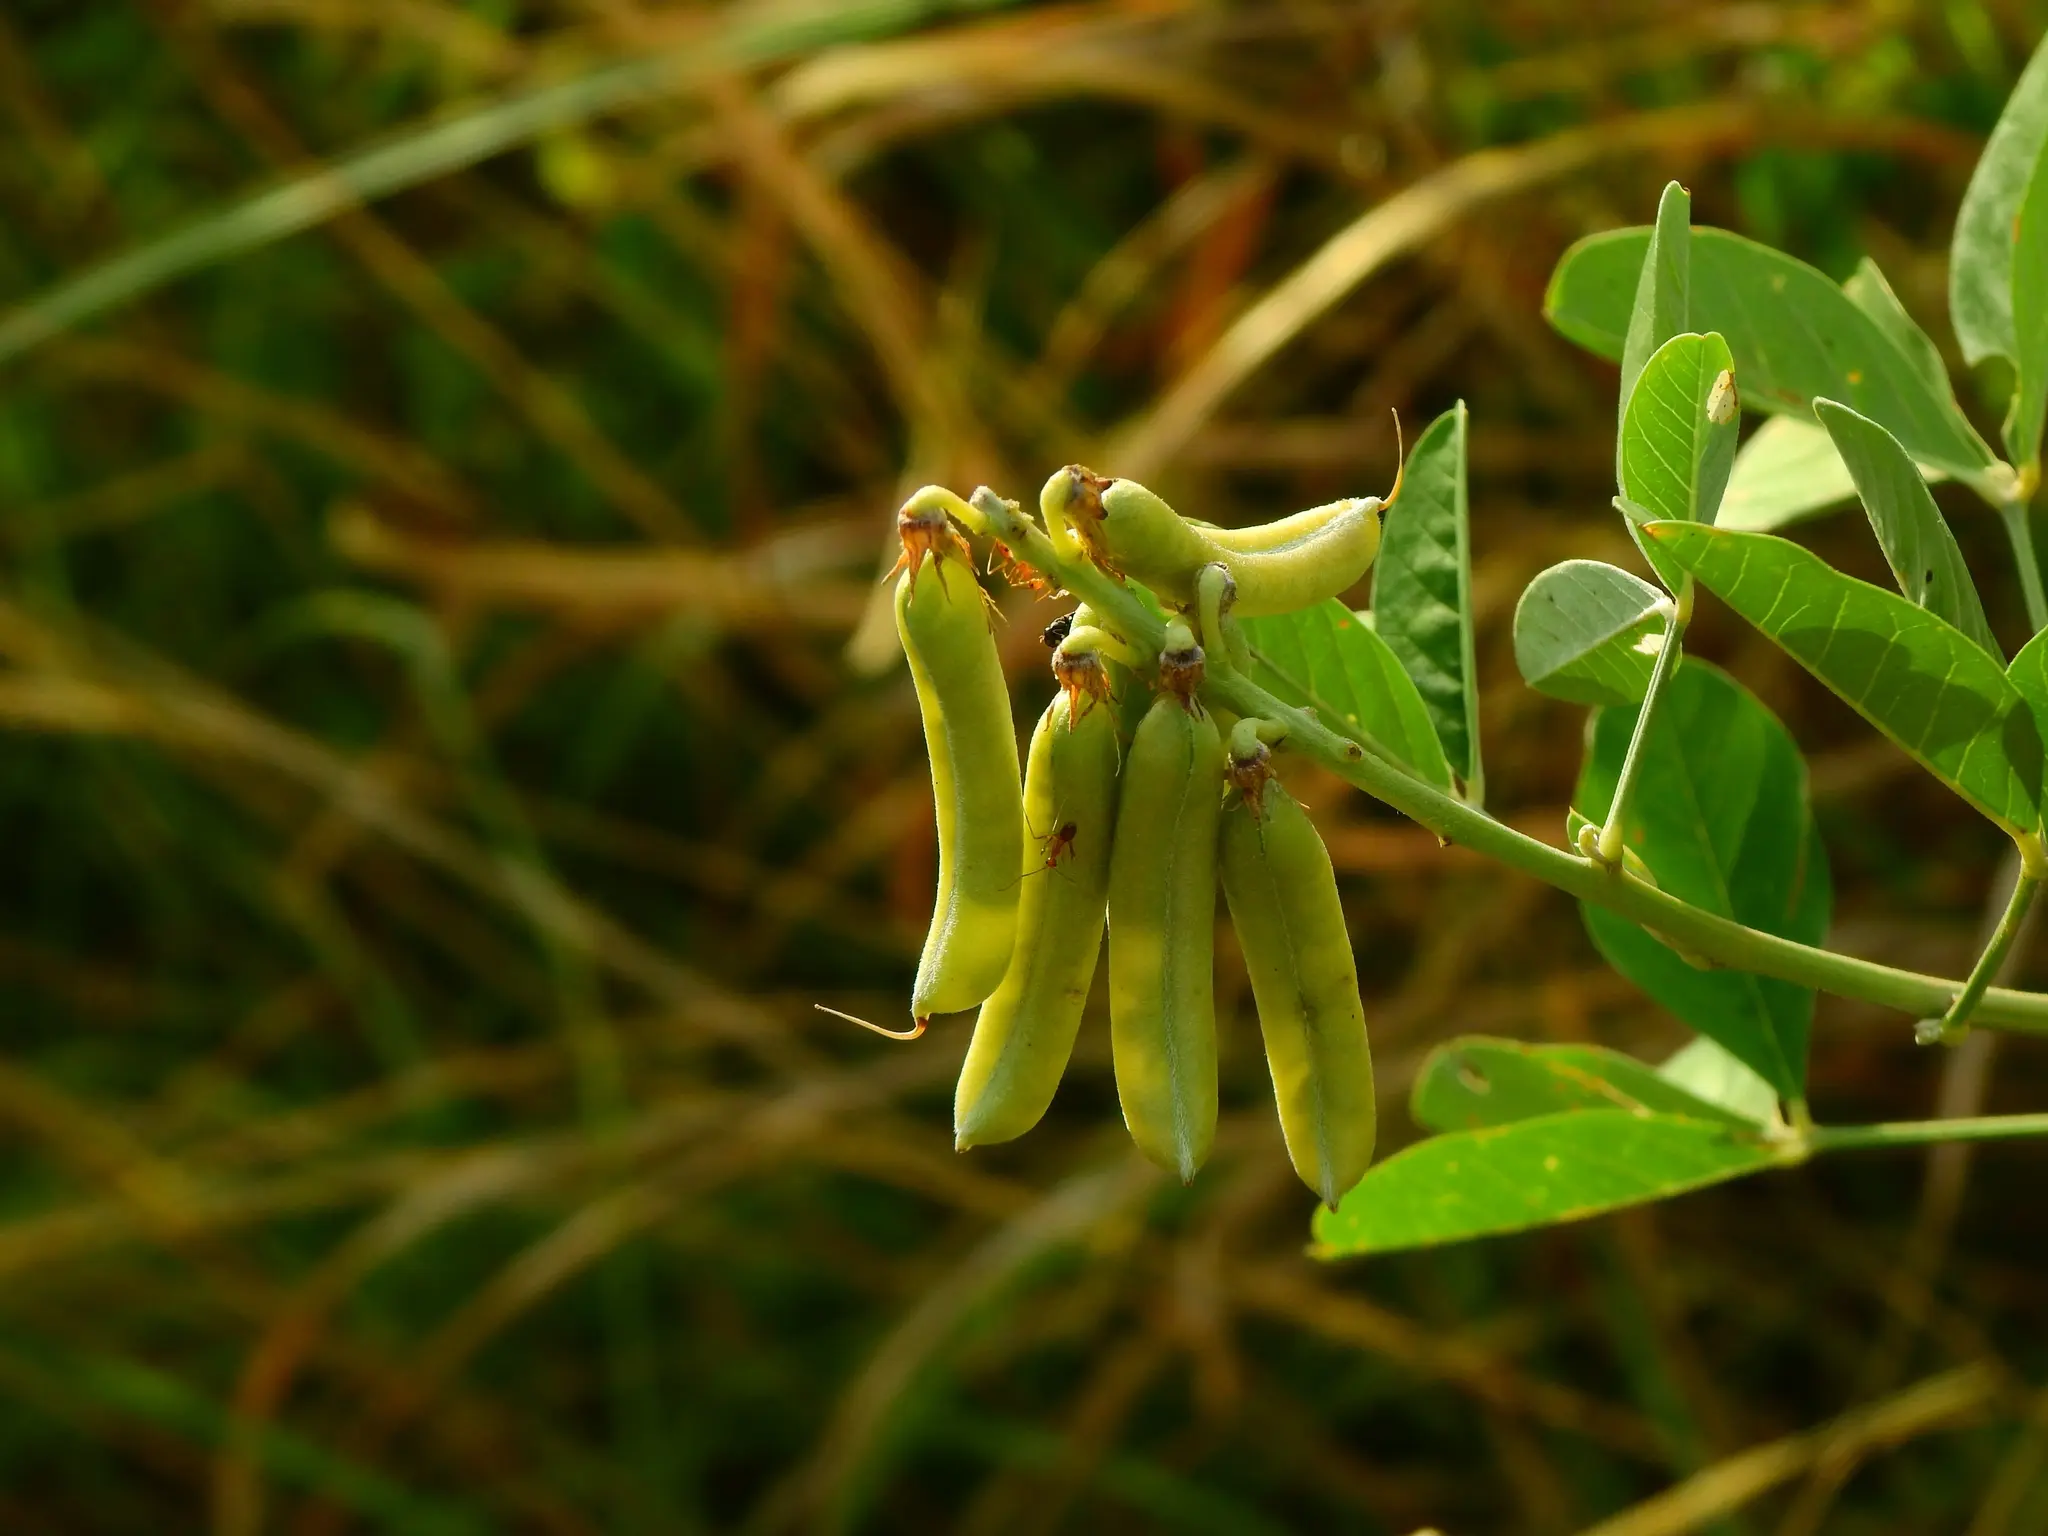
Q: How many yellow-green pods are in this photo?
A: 5